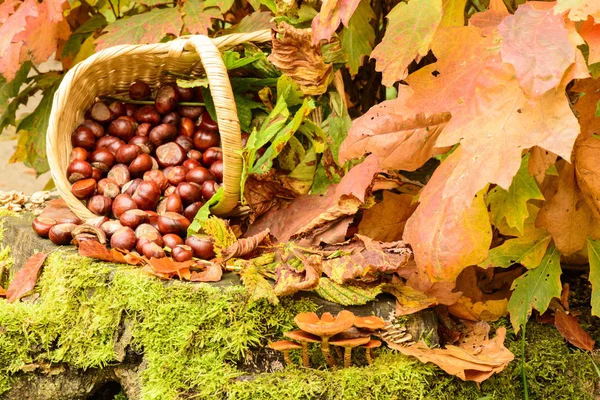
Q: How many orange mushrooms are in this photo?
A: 6